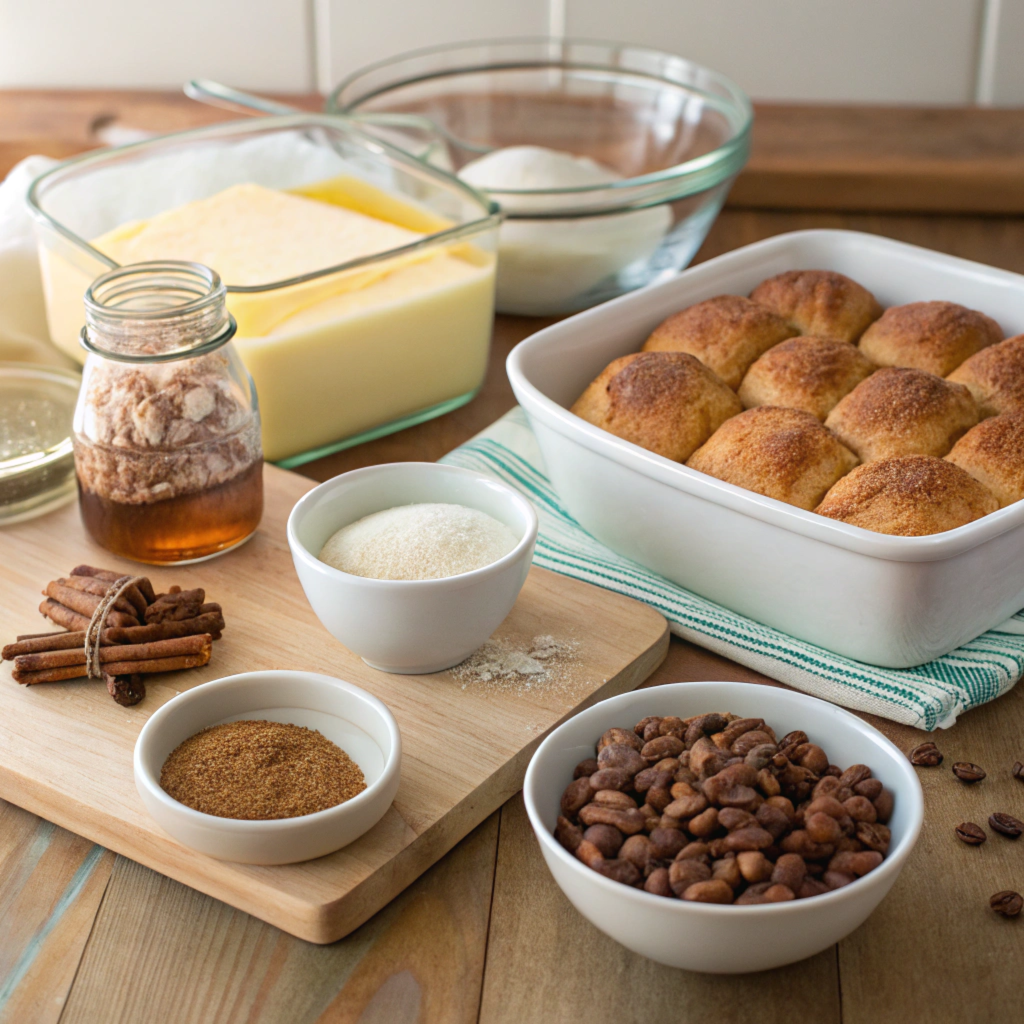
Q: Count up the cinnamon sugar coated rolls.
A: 10